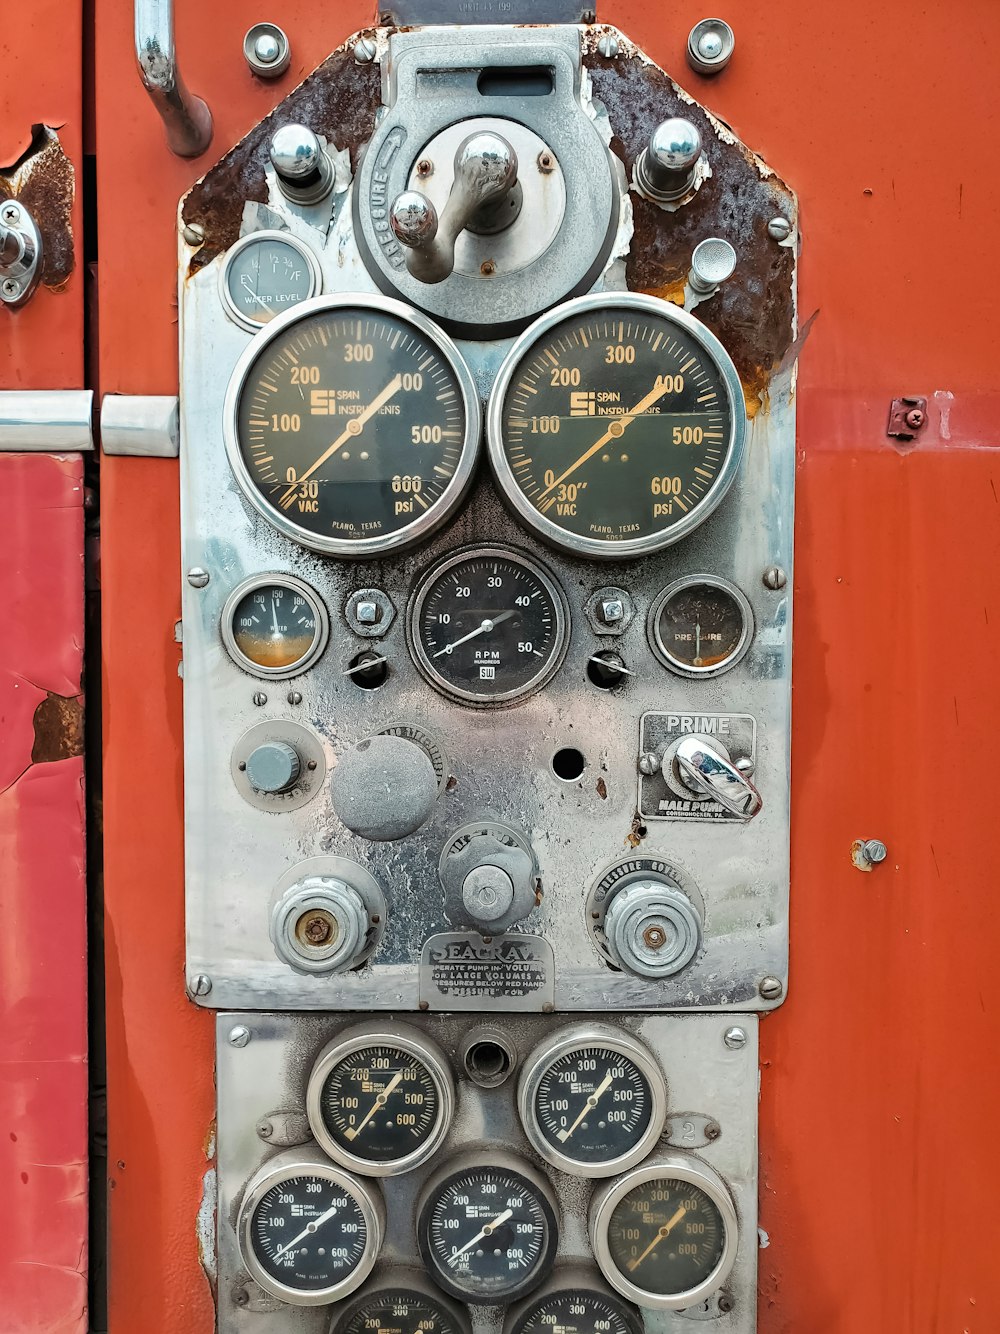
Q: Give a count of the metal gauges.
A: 13